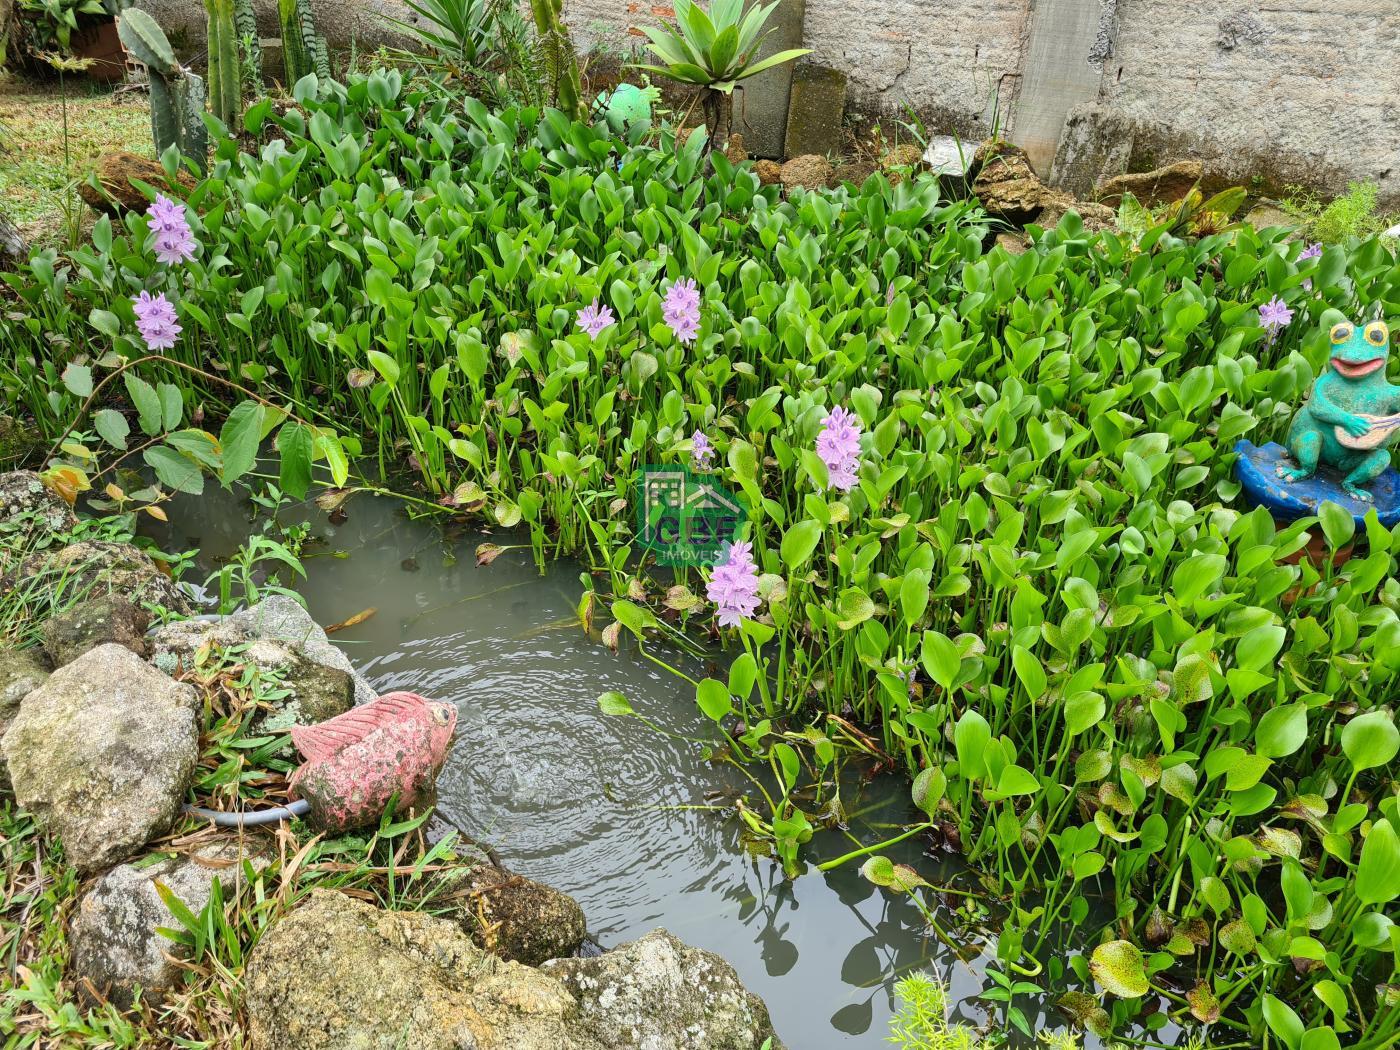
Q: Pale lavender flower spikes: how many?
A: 9